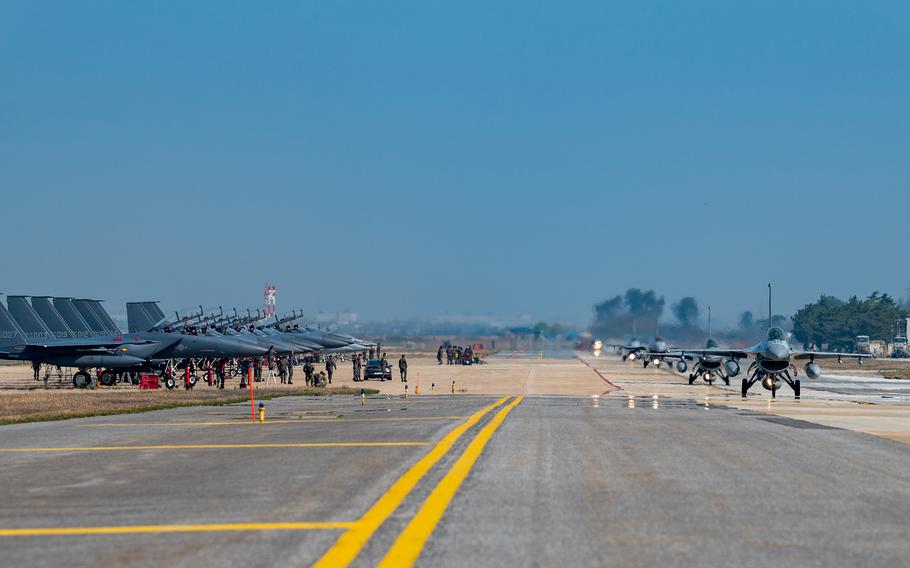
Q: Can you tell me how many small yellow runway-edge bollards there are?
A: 5